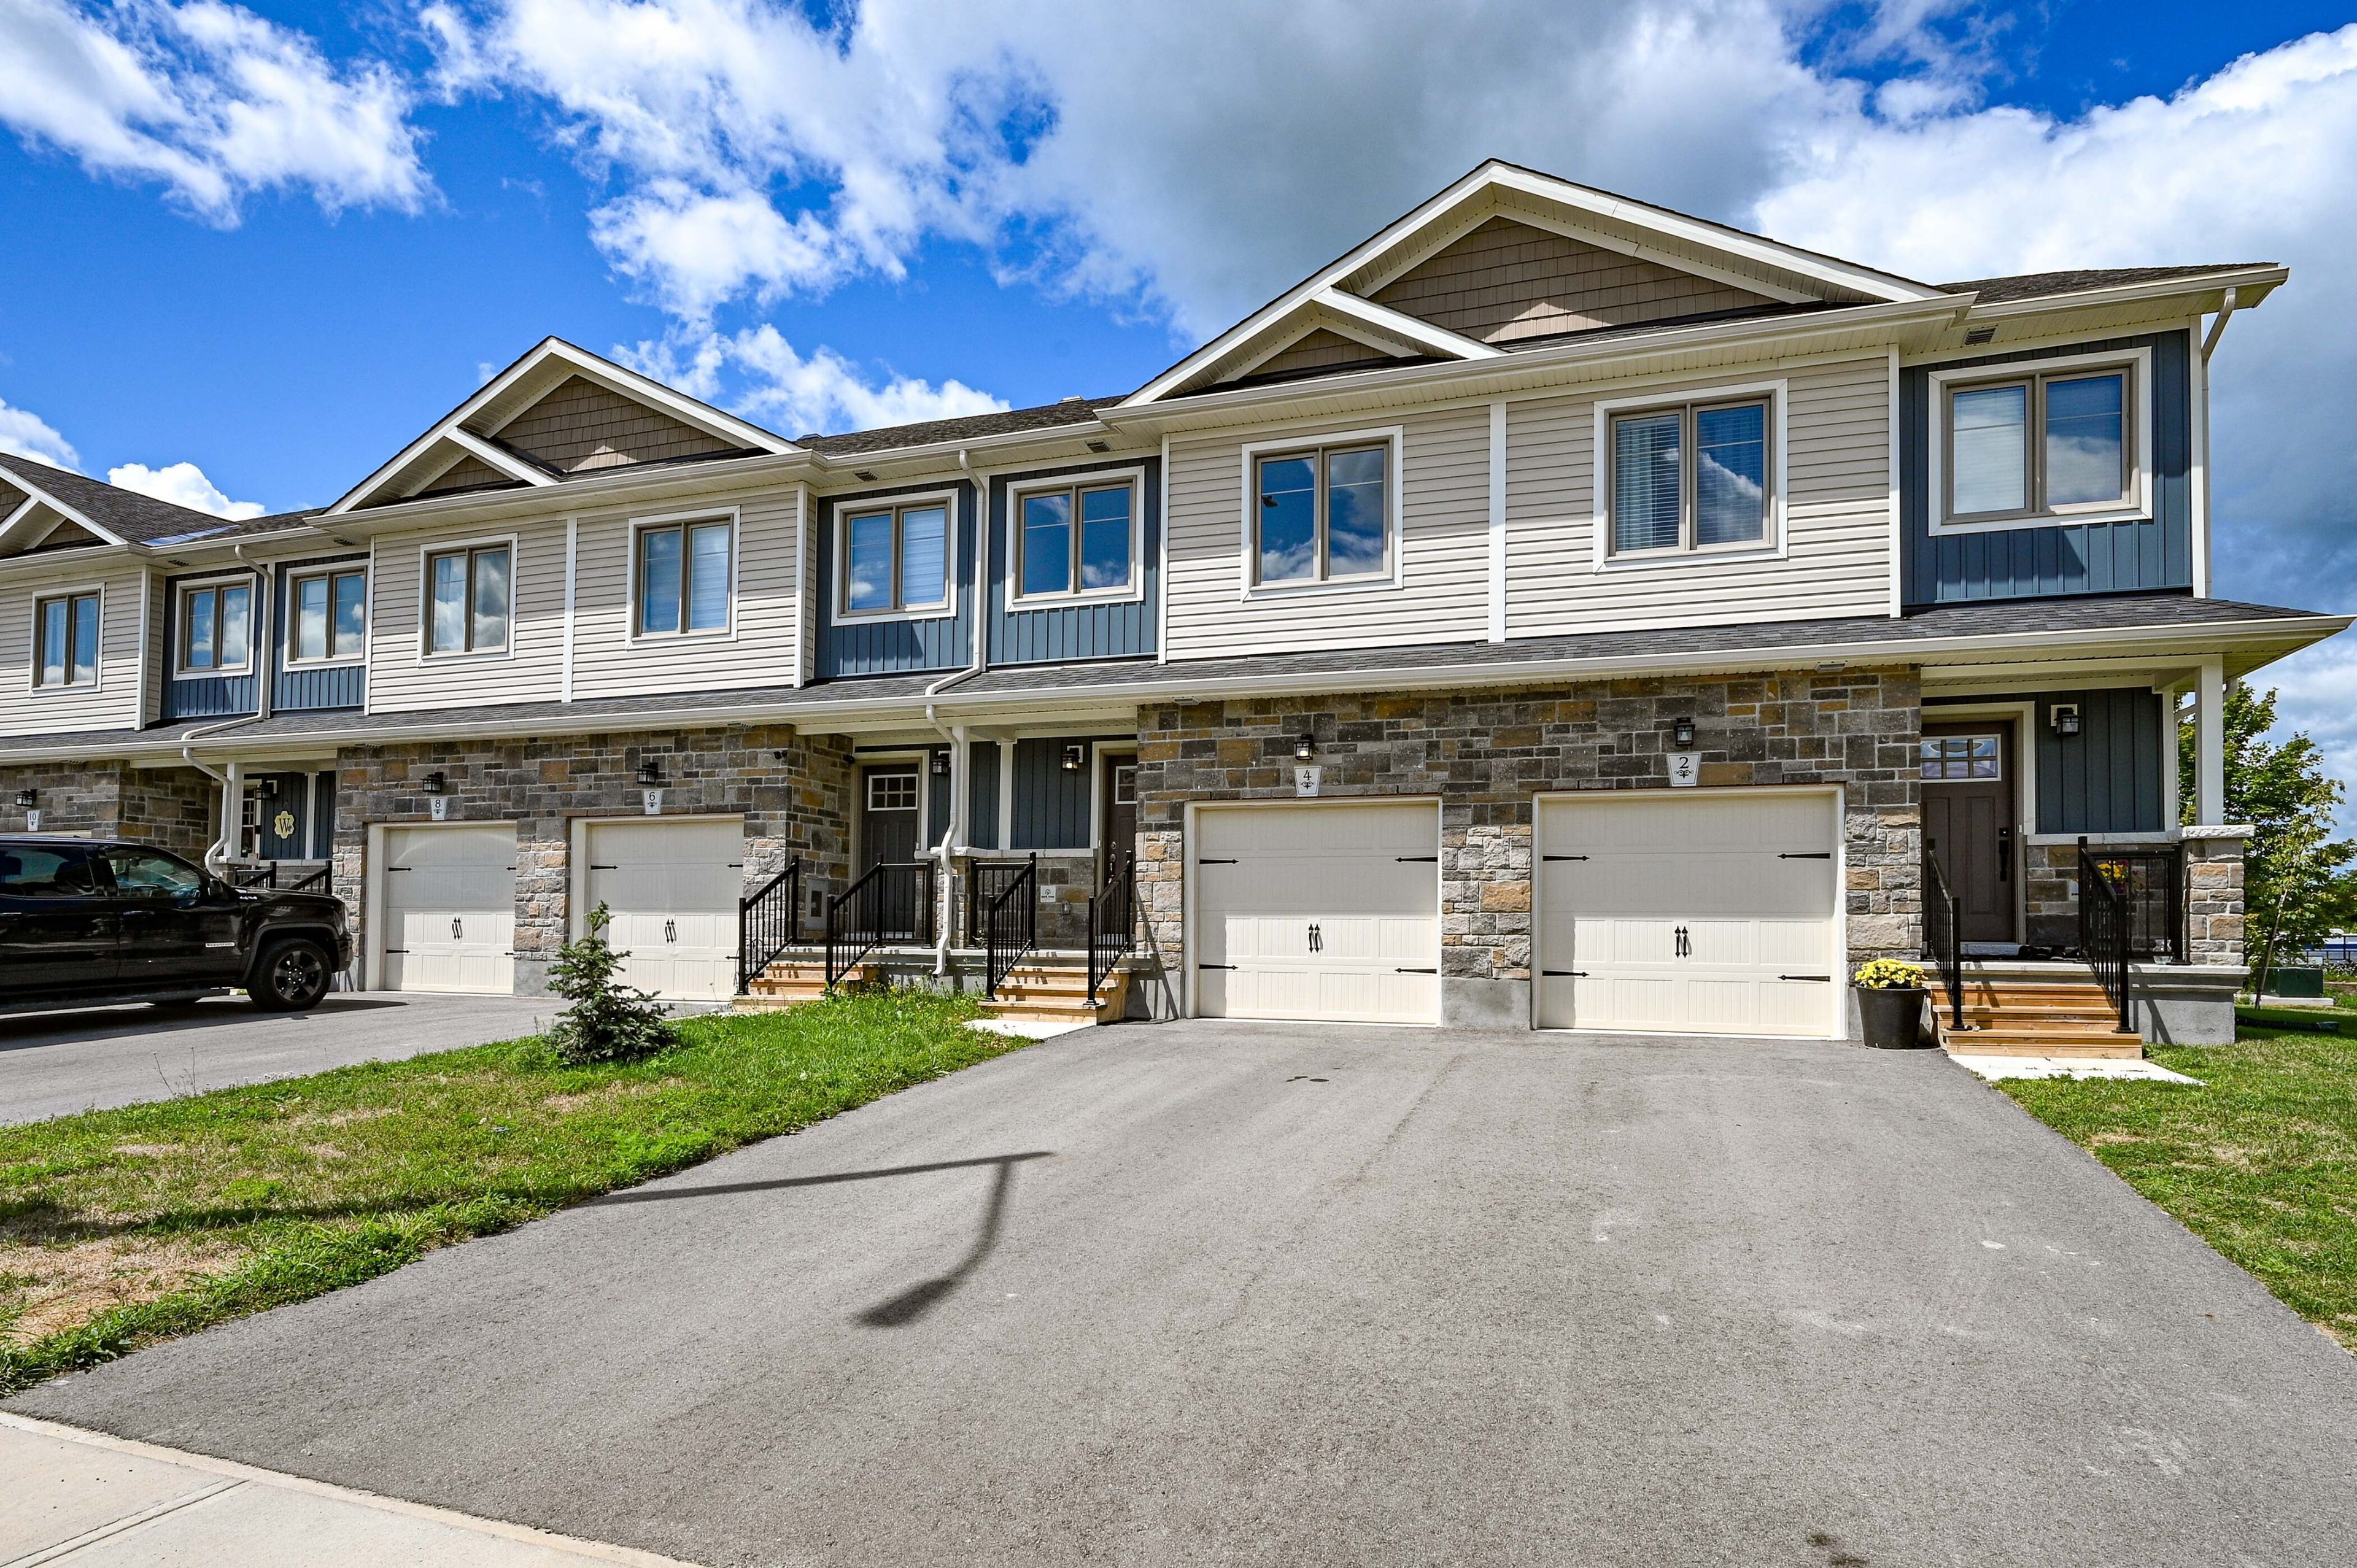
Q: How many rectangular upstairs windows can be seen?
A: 10